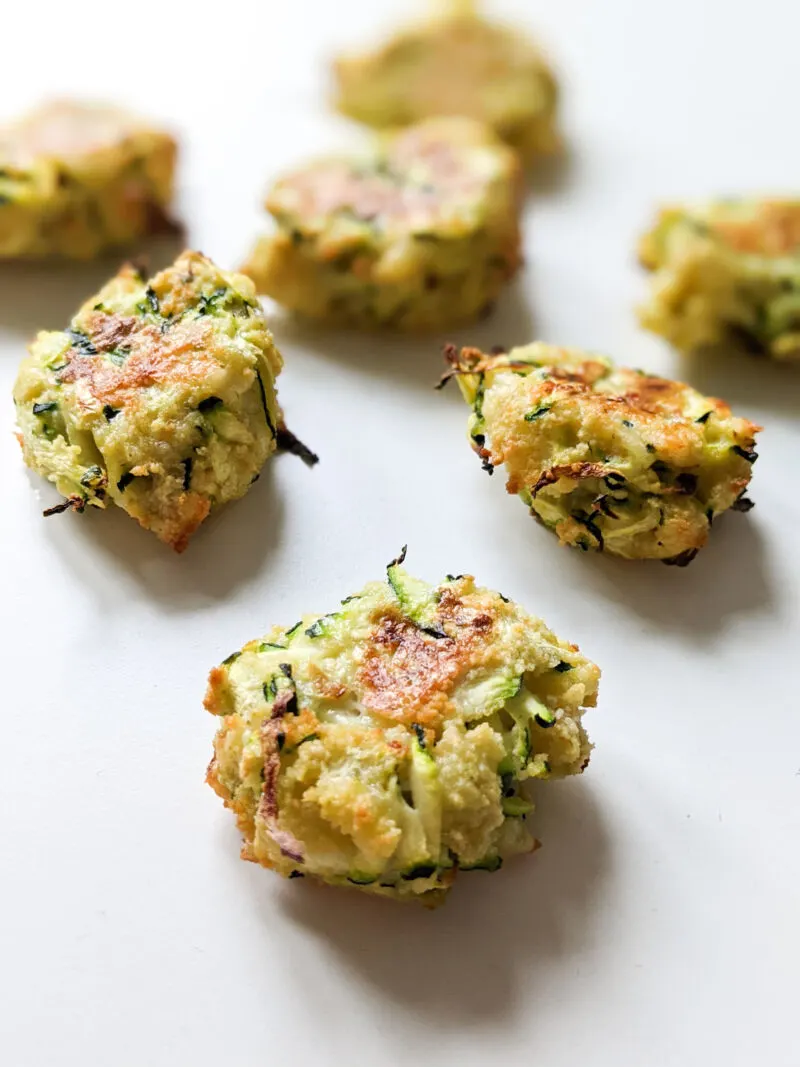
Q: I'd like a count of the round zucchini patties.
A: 7